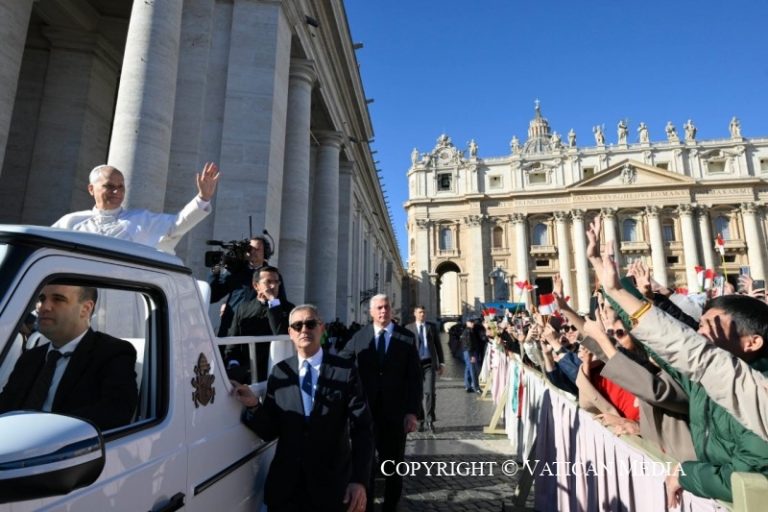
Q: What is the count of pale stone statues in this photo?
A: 11